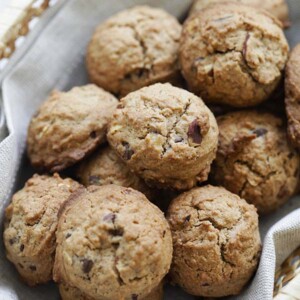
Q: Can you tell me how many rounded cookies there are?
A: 12